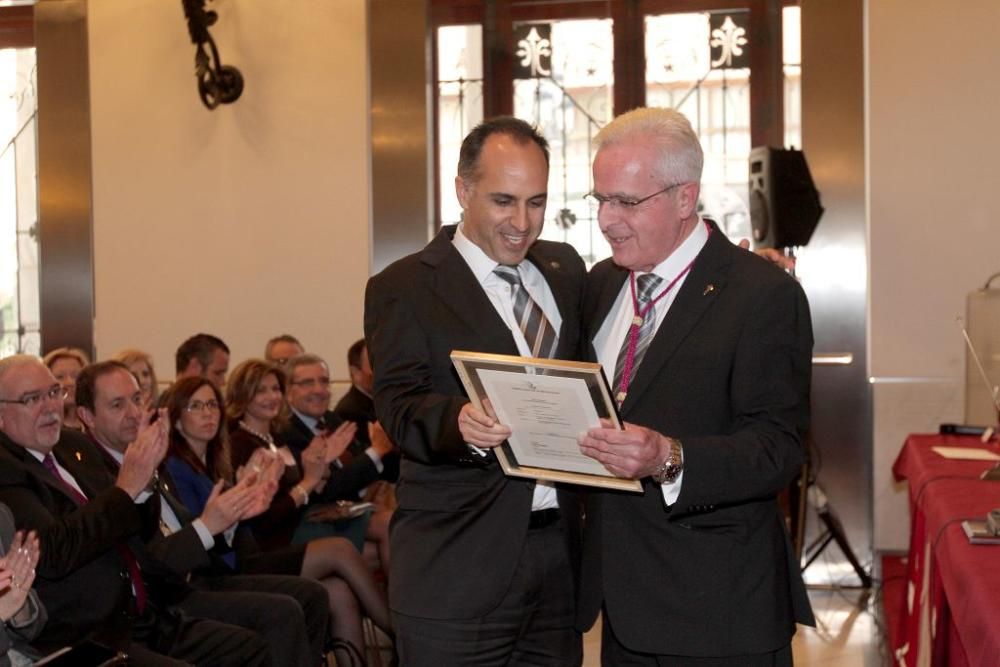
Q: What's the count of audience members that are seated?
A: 11